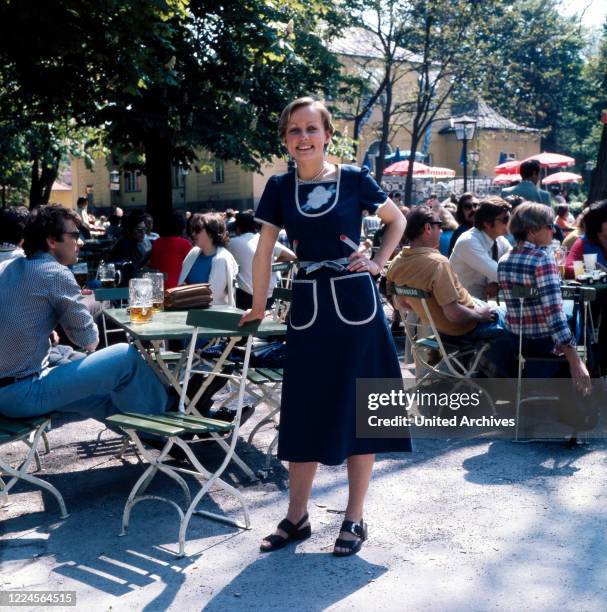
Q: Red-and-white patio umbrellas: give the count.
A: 6